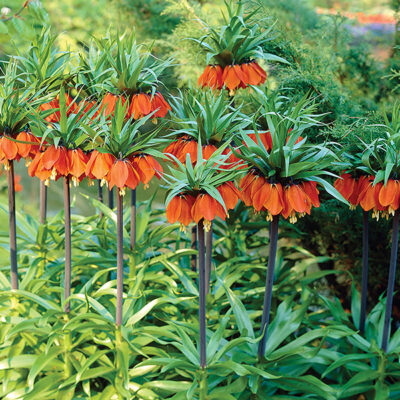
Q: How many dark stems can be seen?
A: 13